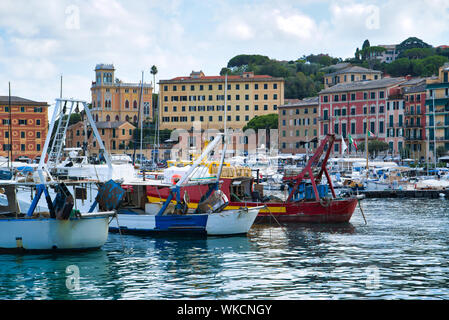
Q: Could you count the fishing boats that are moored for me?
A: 3